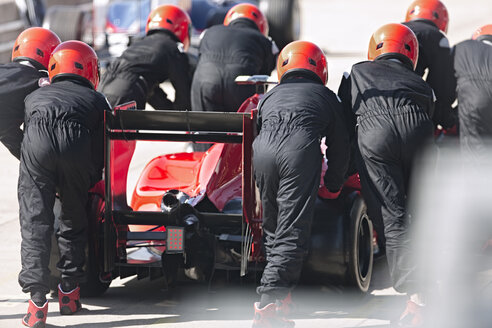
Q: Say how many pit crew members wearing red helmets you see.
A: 8